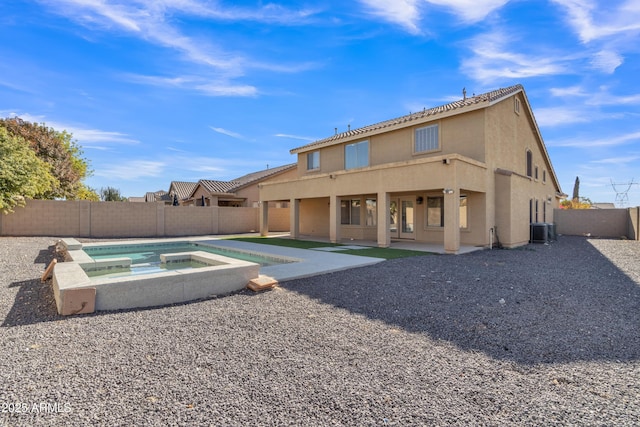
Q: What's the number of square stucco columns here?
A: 5